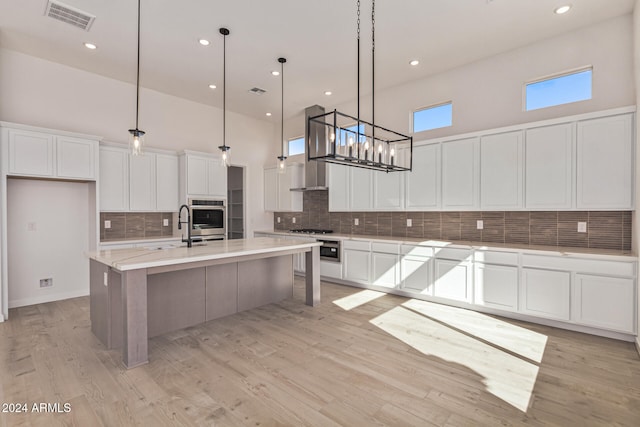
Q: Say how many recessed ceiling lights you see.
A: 8